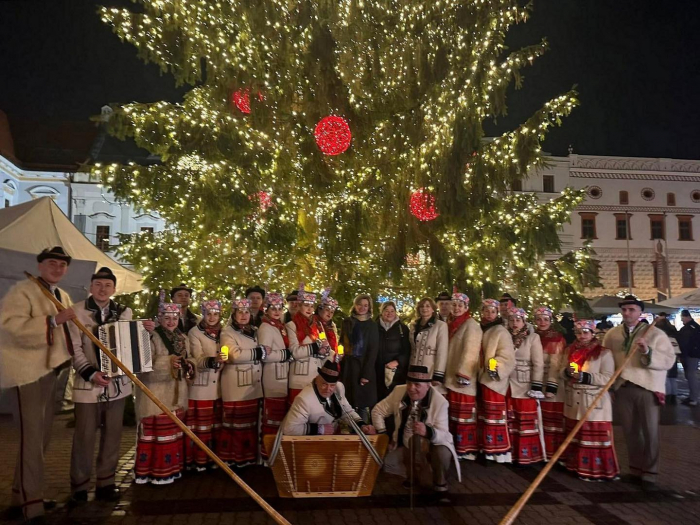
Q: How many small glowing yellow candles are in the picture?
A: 5